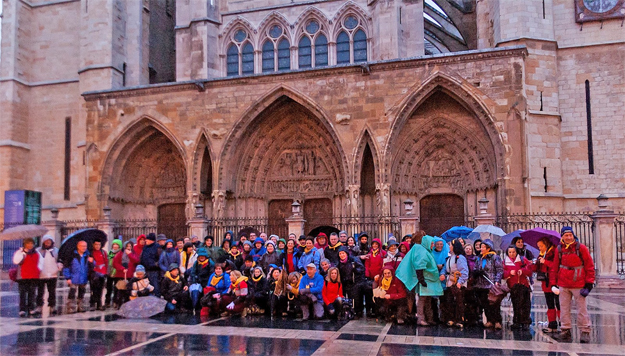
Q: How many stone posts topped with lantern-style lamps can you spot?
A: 7